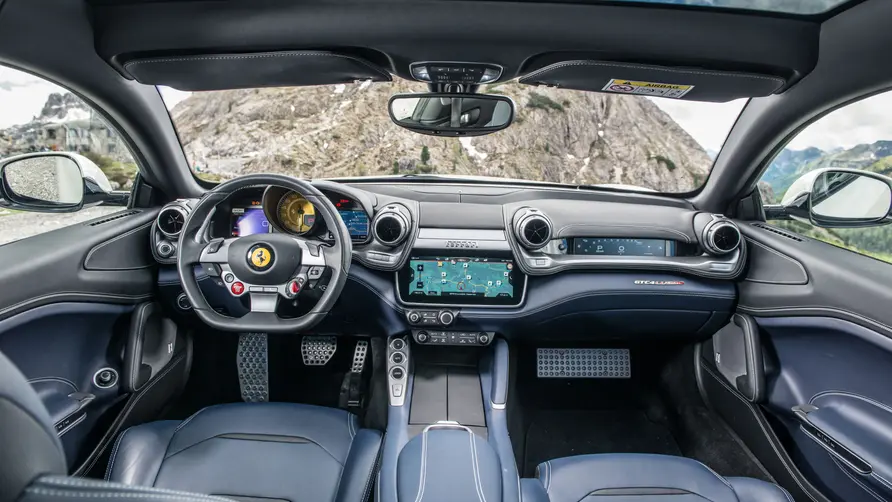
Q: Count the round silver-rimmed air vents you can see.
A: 4